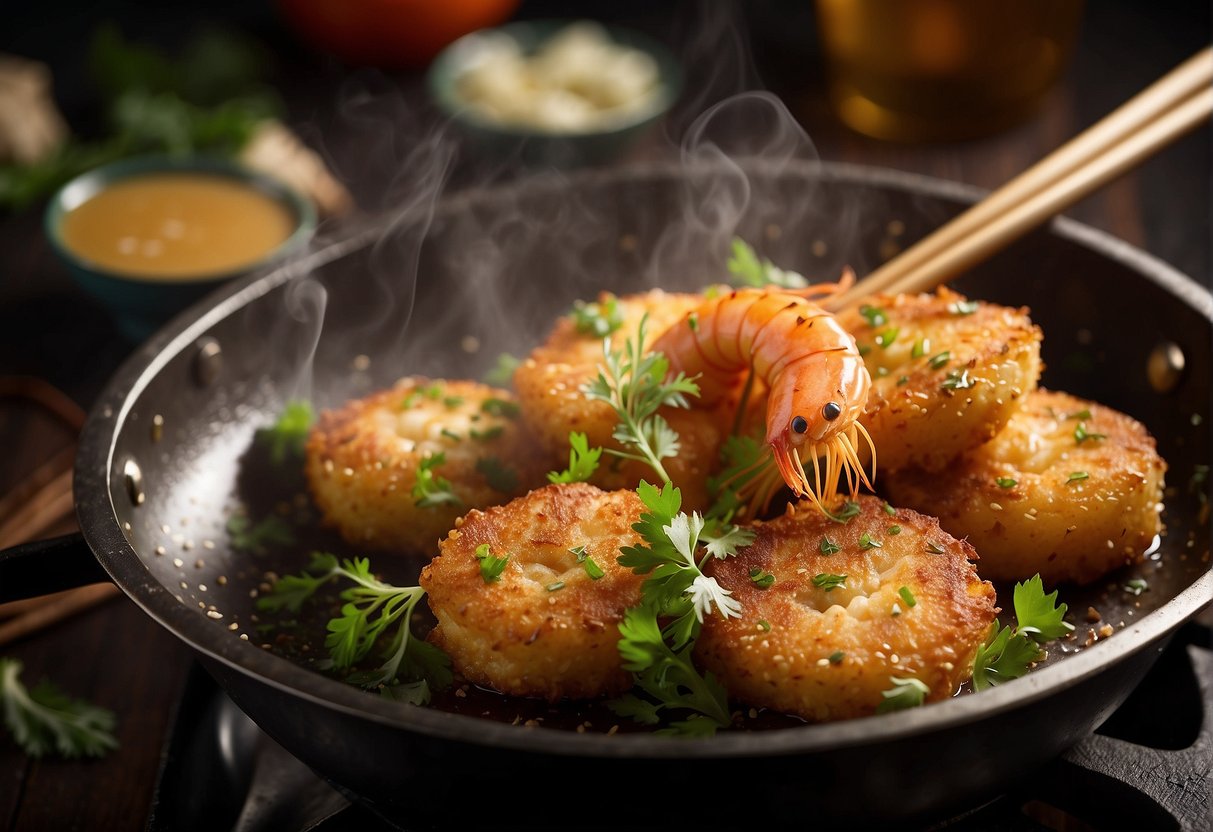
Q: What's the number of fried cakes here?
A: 6